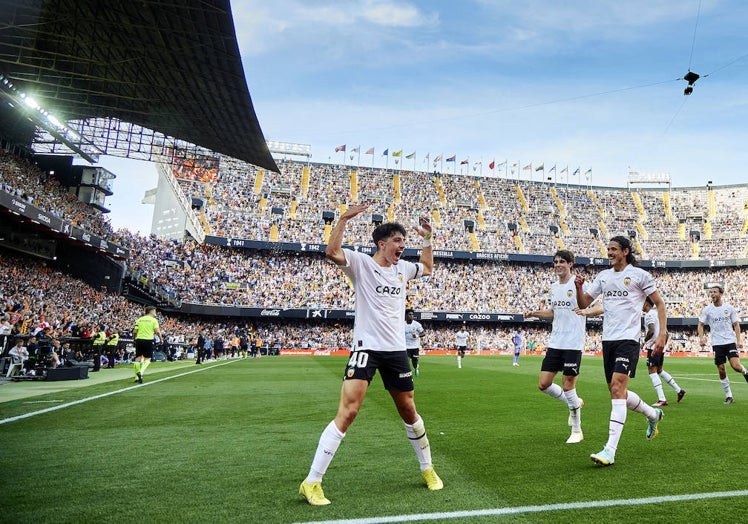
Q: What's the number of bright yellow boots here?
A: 2